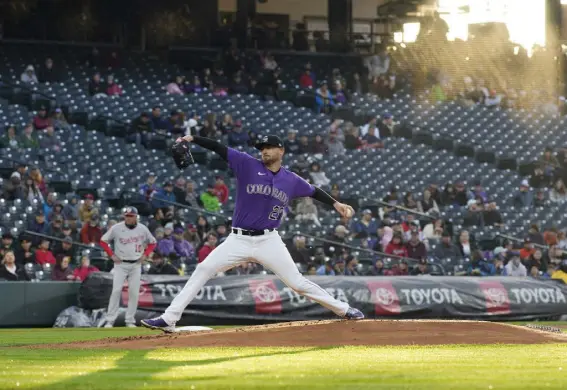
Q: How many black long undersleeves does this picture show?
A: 2